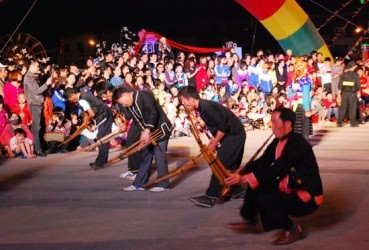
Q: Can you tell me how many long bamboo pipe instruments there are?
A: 5